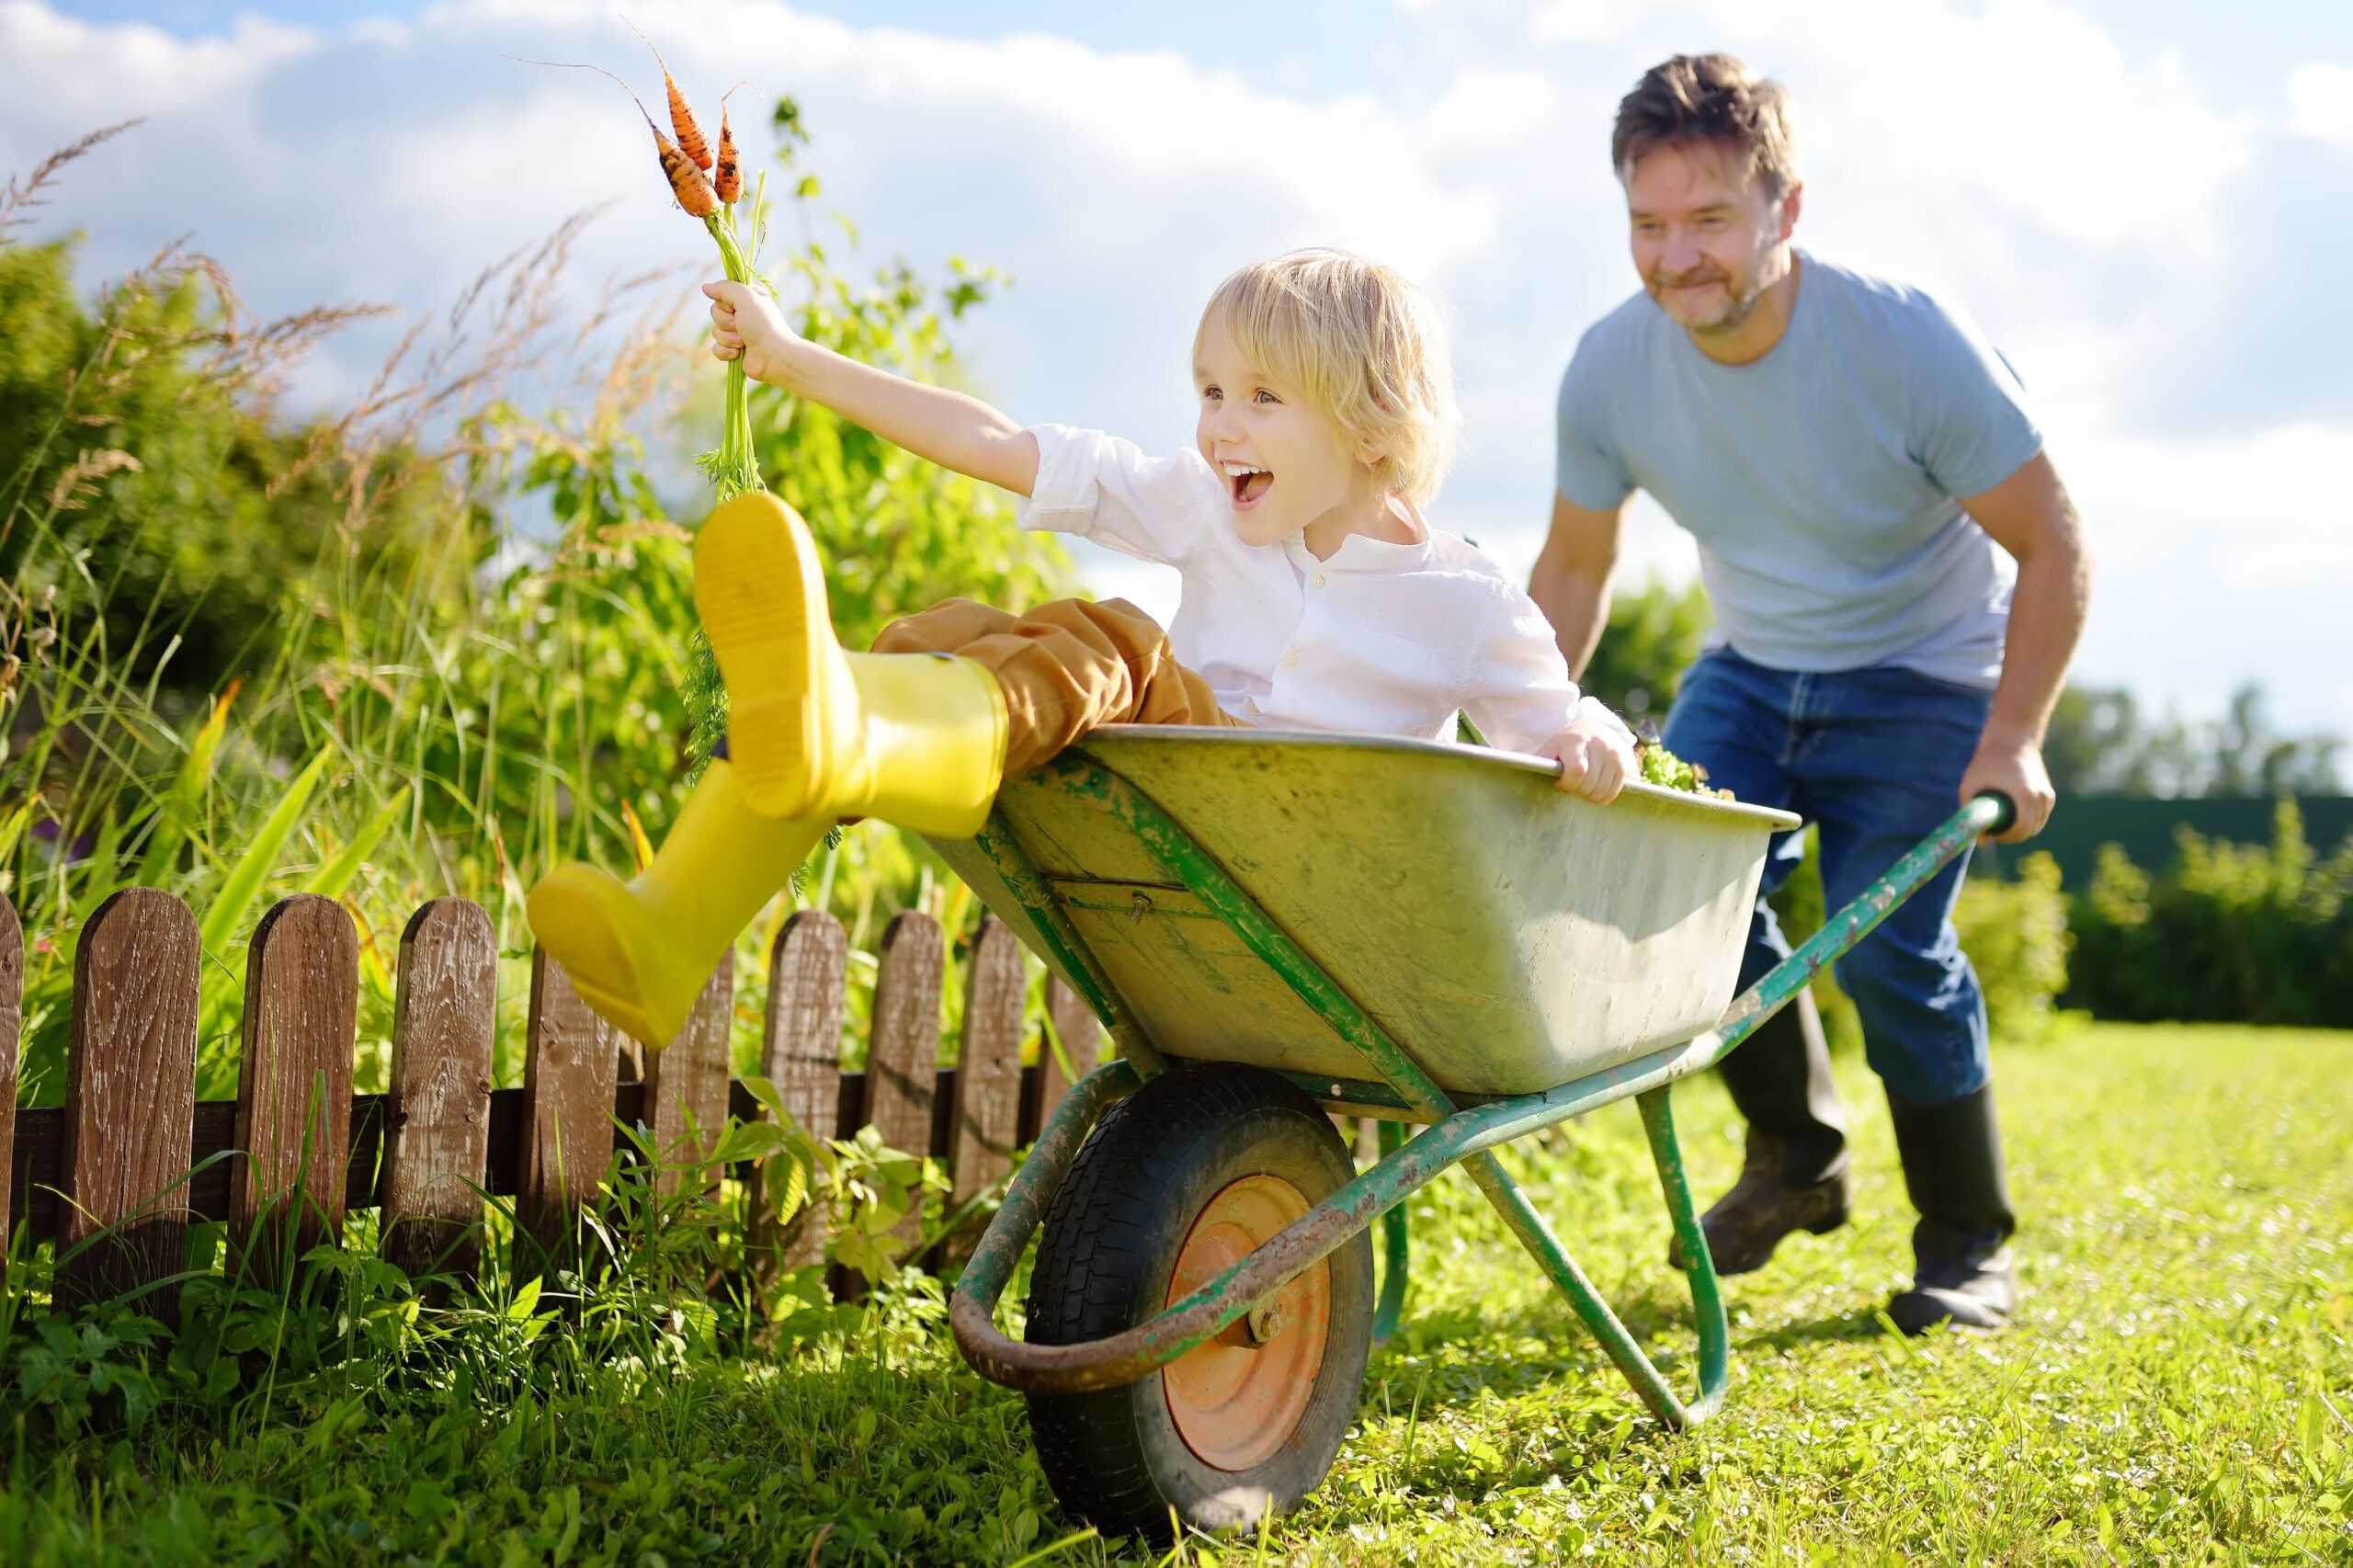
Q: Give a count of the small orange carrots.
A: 3